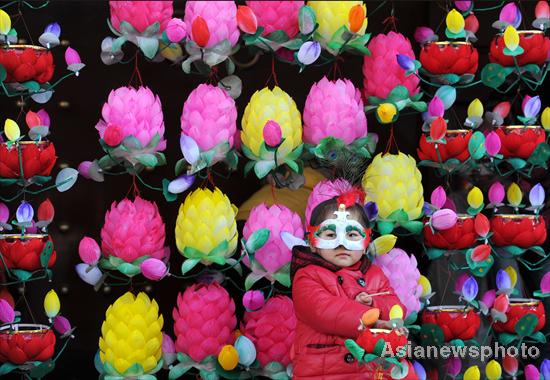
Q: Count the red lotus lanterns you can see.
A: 13